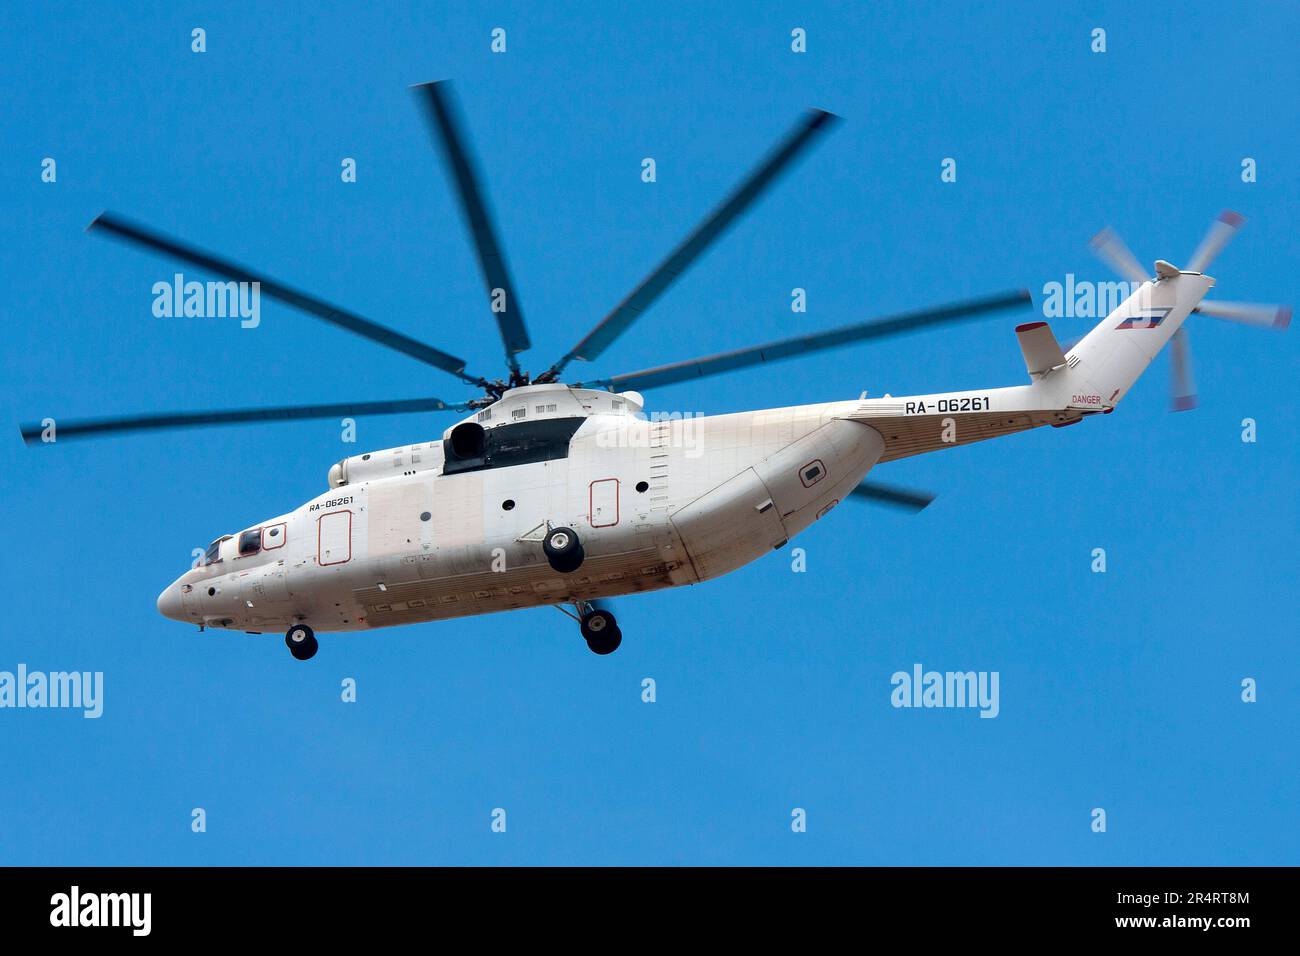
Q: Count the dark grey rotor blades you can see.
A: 6